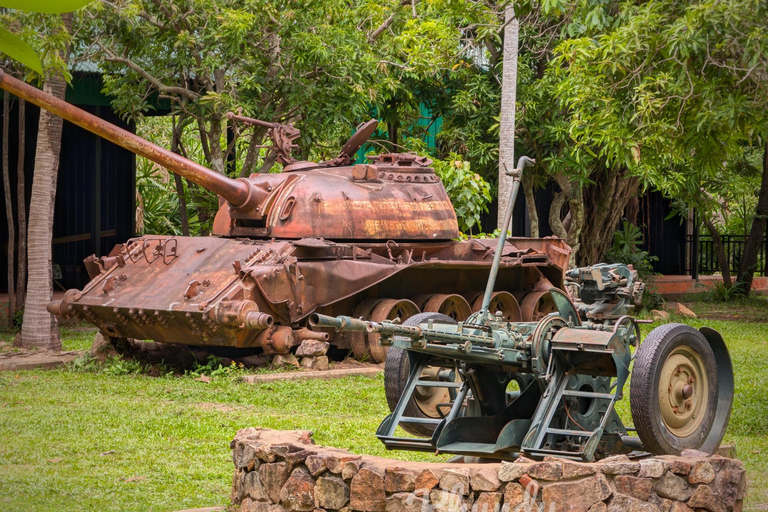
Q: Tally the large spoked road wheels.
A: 4